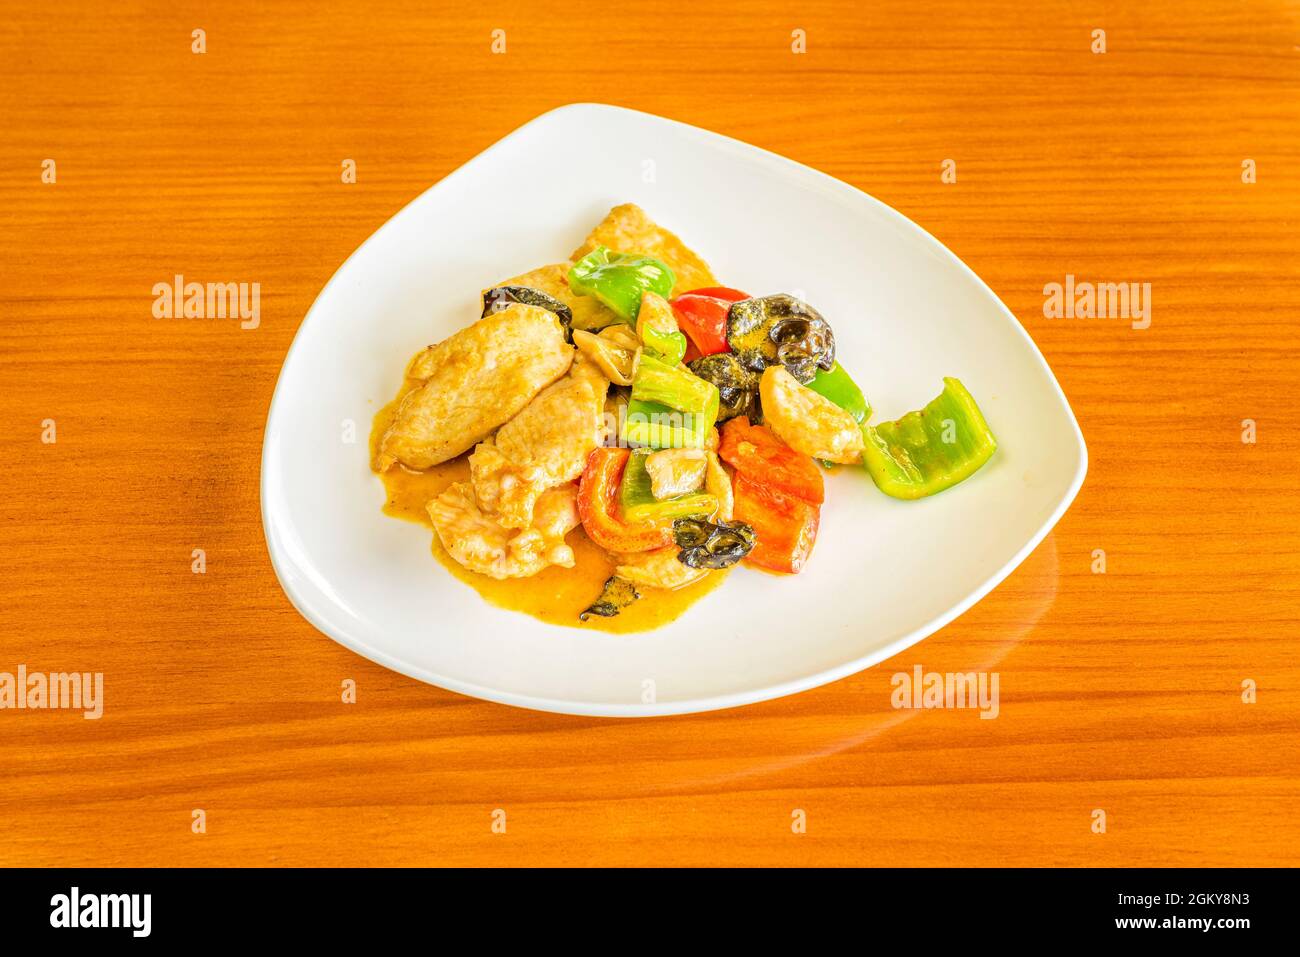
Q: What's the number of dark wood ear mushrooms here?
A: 5